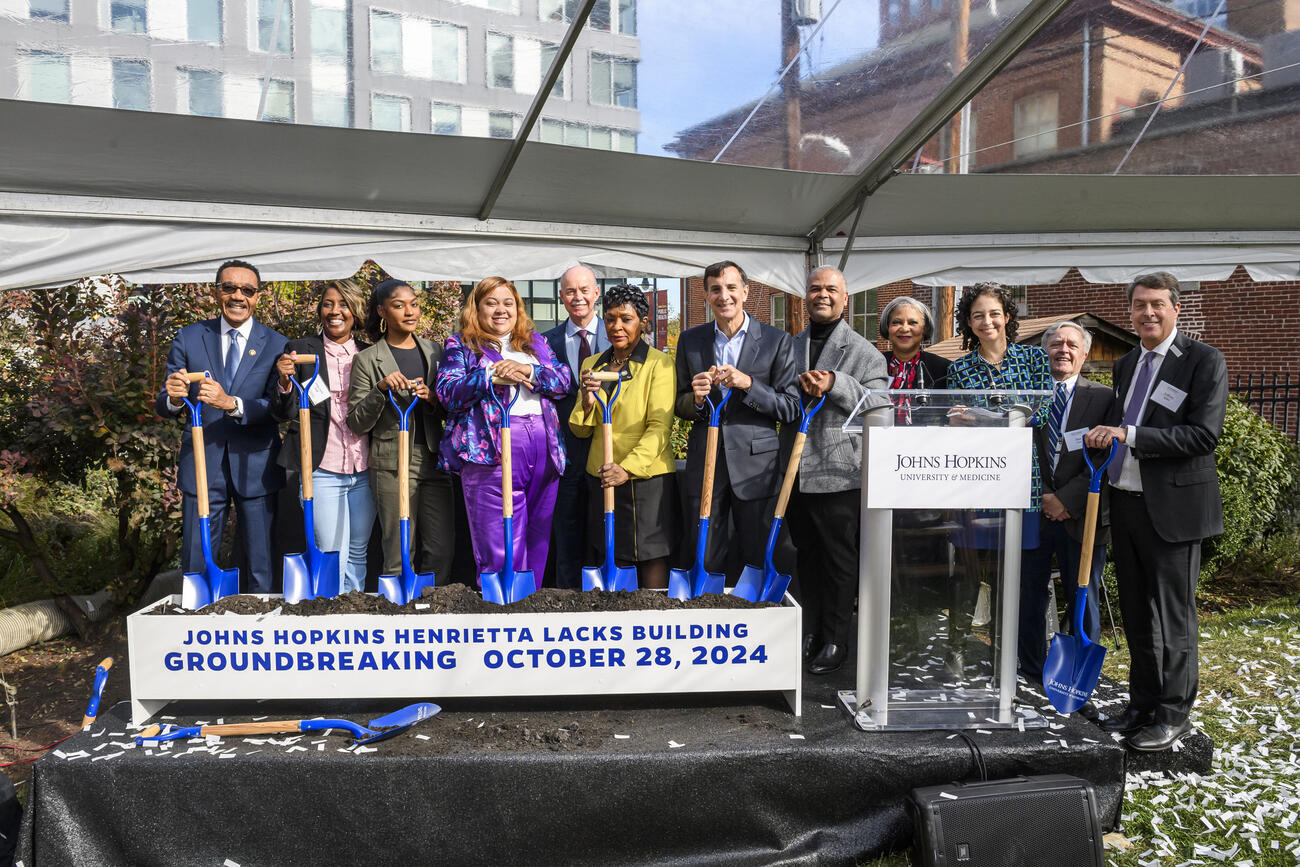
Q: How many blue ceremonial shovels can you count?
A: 10